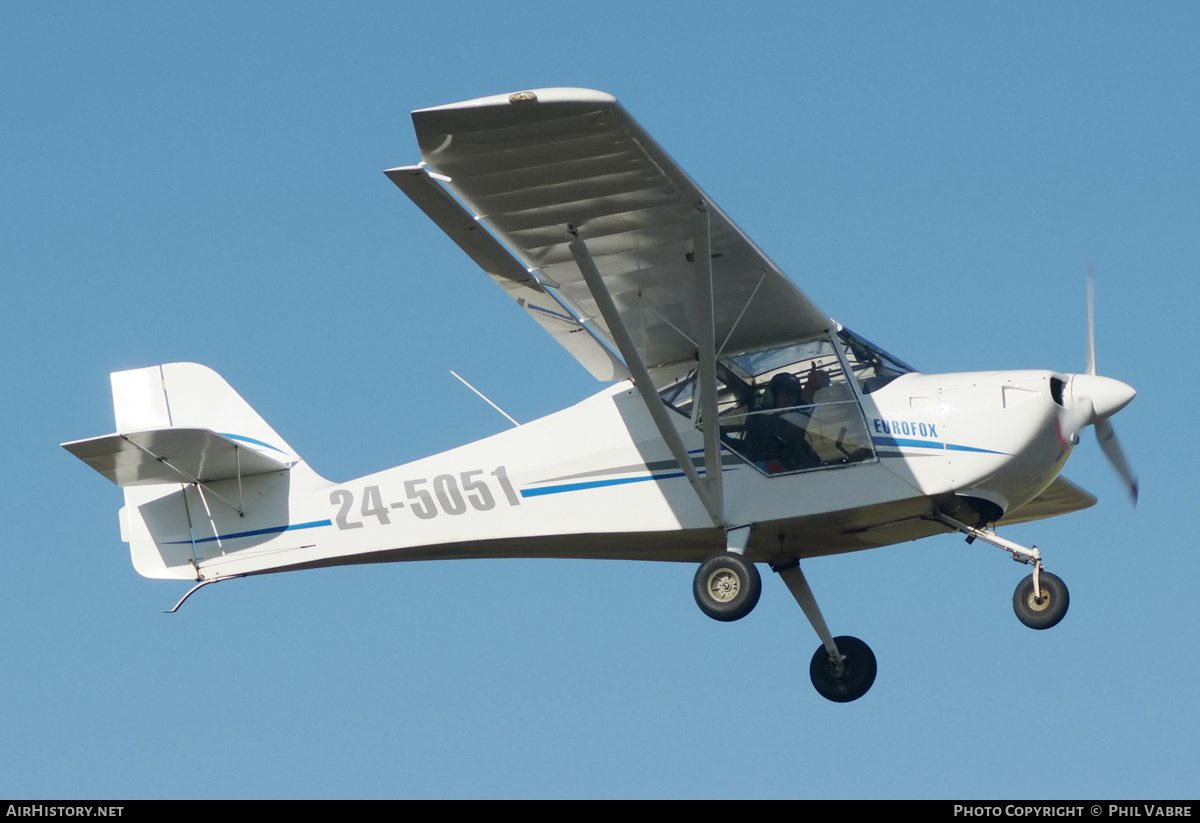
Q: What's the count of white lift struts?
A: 2